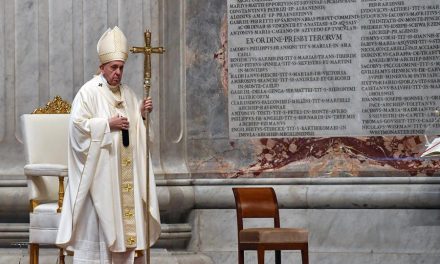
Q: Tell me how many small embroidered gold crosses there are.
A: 4